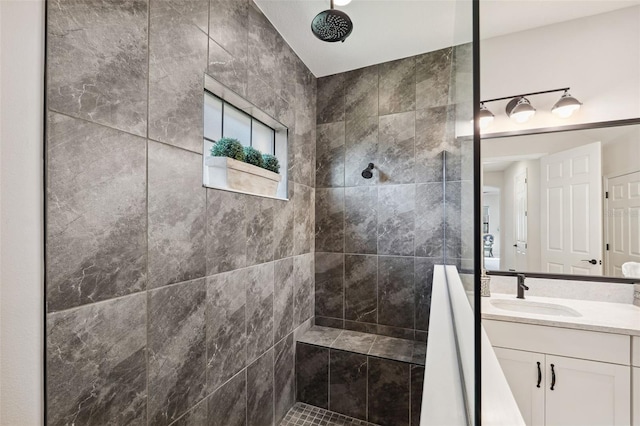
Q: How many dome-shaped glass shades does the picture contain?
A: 3